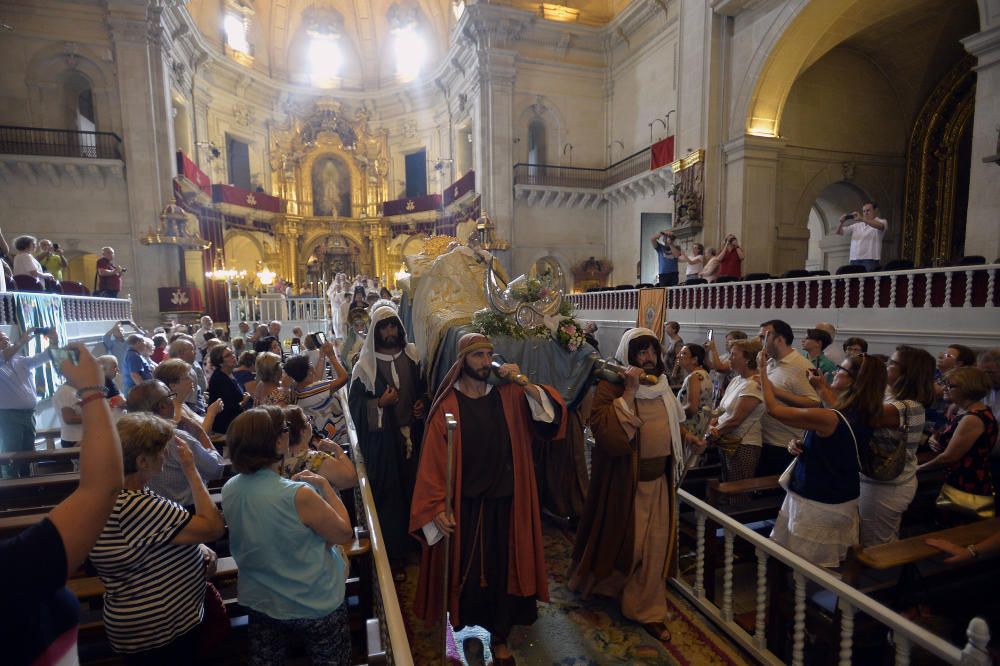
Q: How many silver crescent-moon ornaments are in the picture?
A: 1